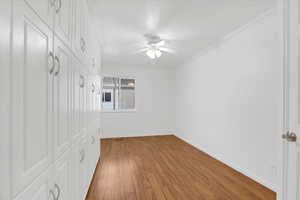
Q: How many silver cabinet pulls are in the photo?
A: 12